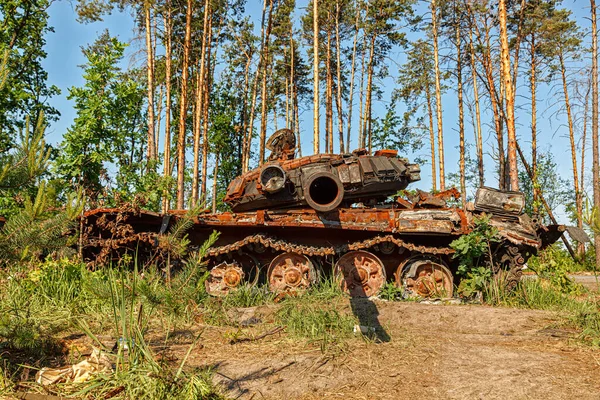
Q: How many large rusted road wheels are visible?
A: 4